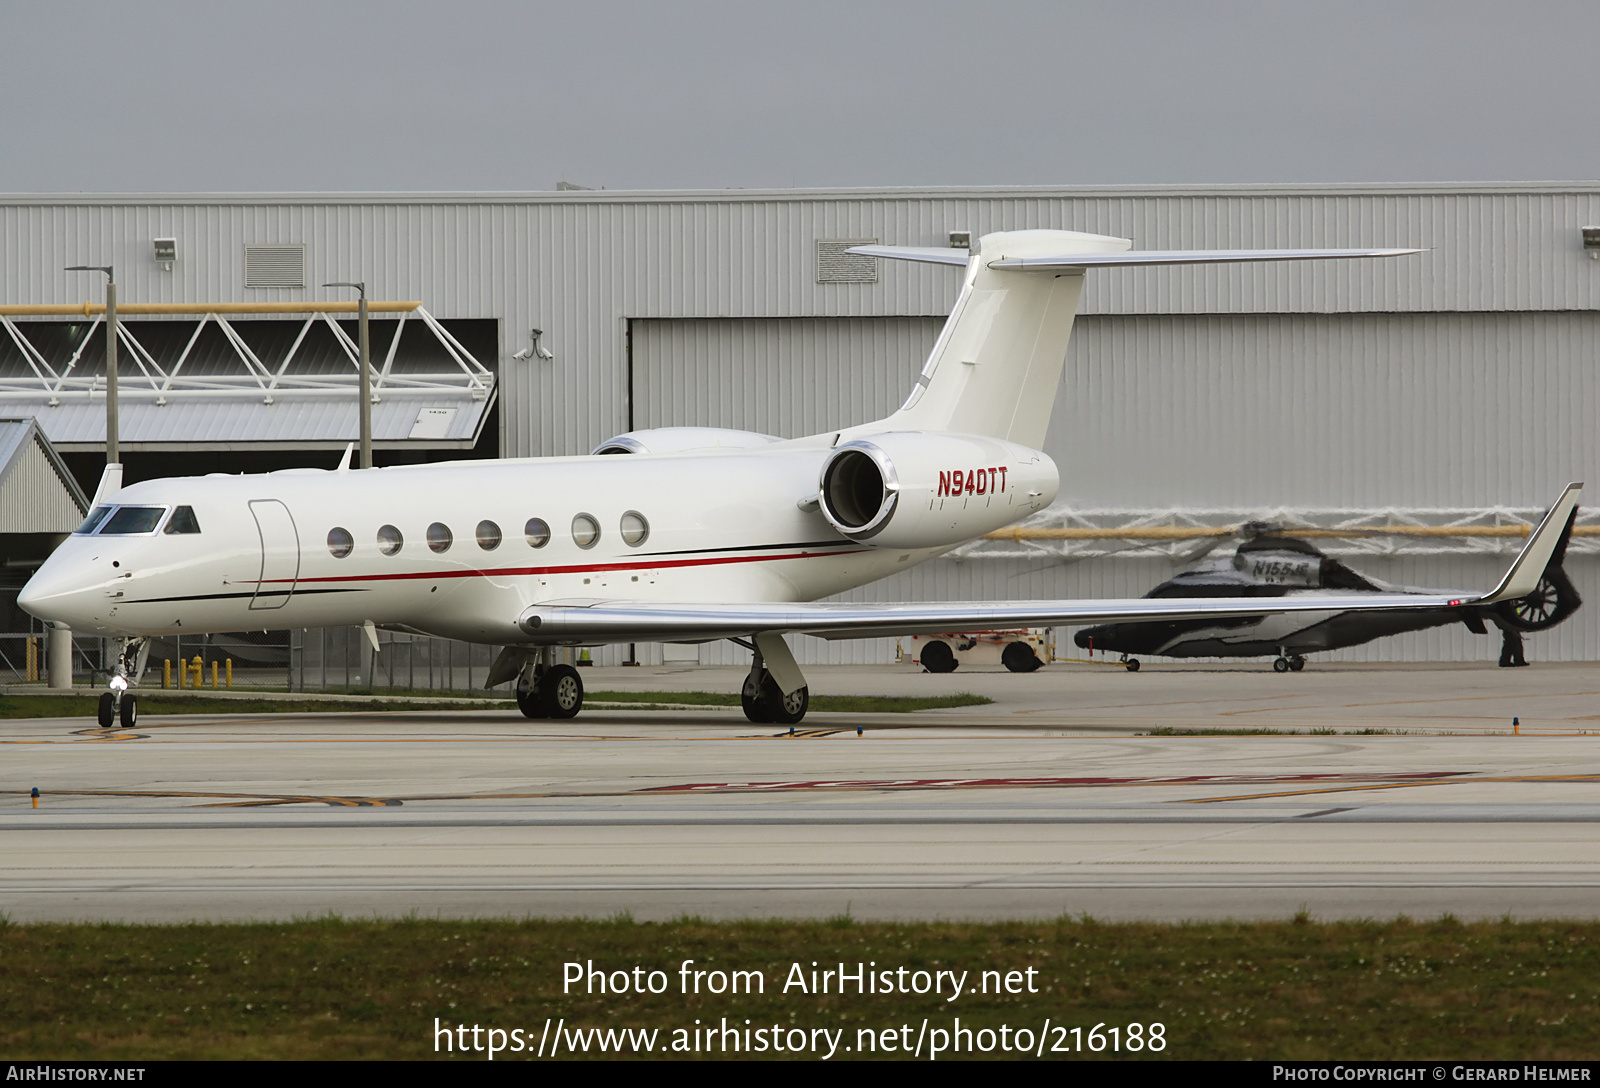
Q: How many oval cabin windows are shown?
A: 7